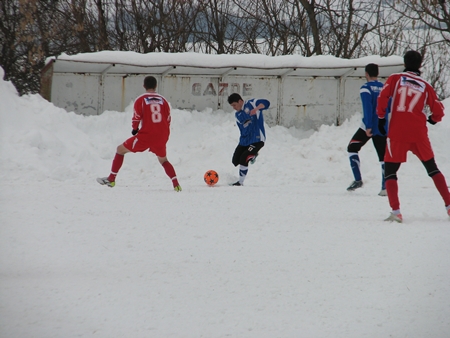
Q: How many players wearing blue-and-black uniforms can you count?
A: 2